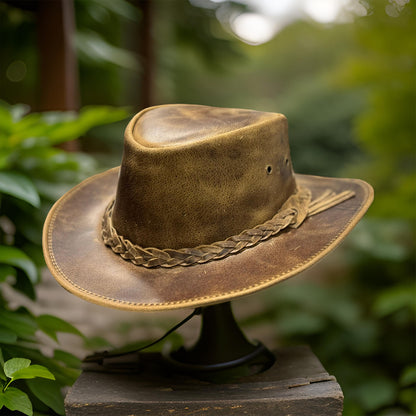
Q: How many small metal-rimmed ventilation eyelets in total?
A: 2